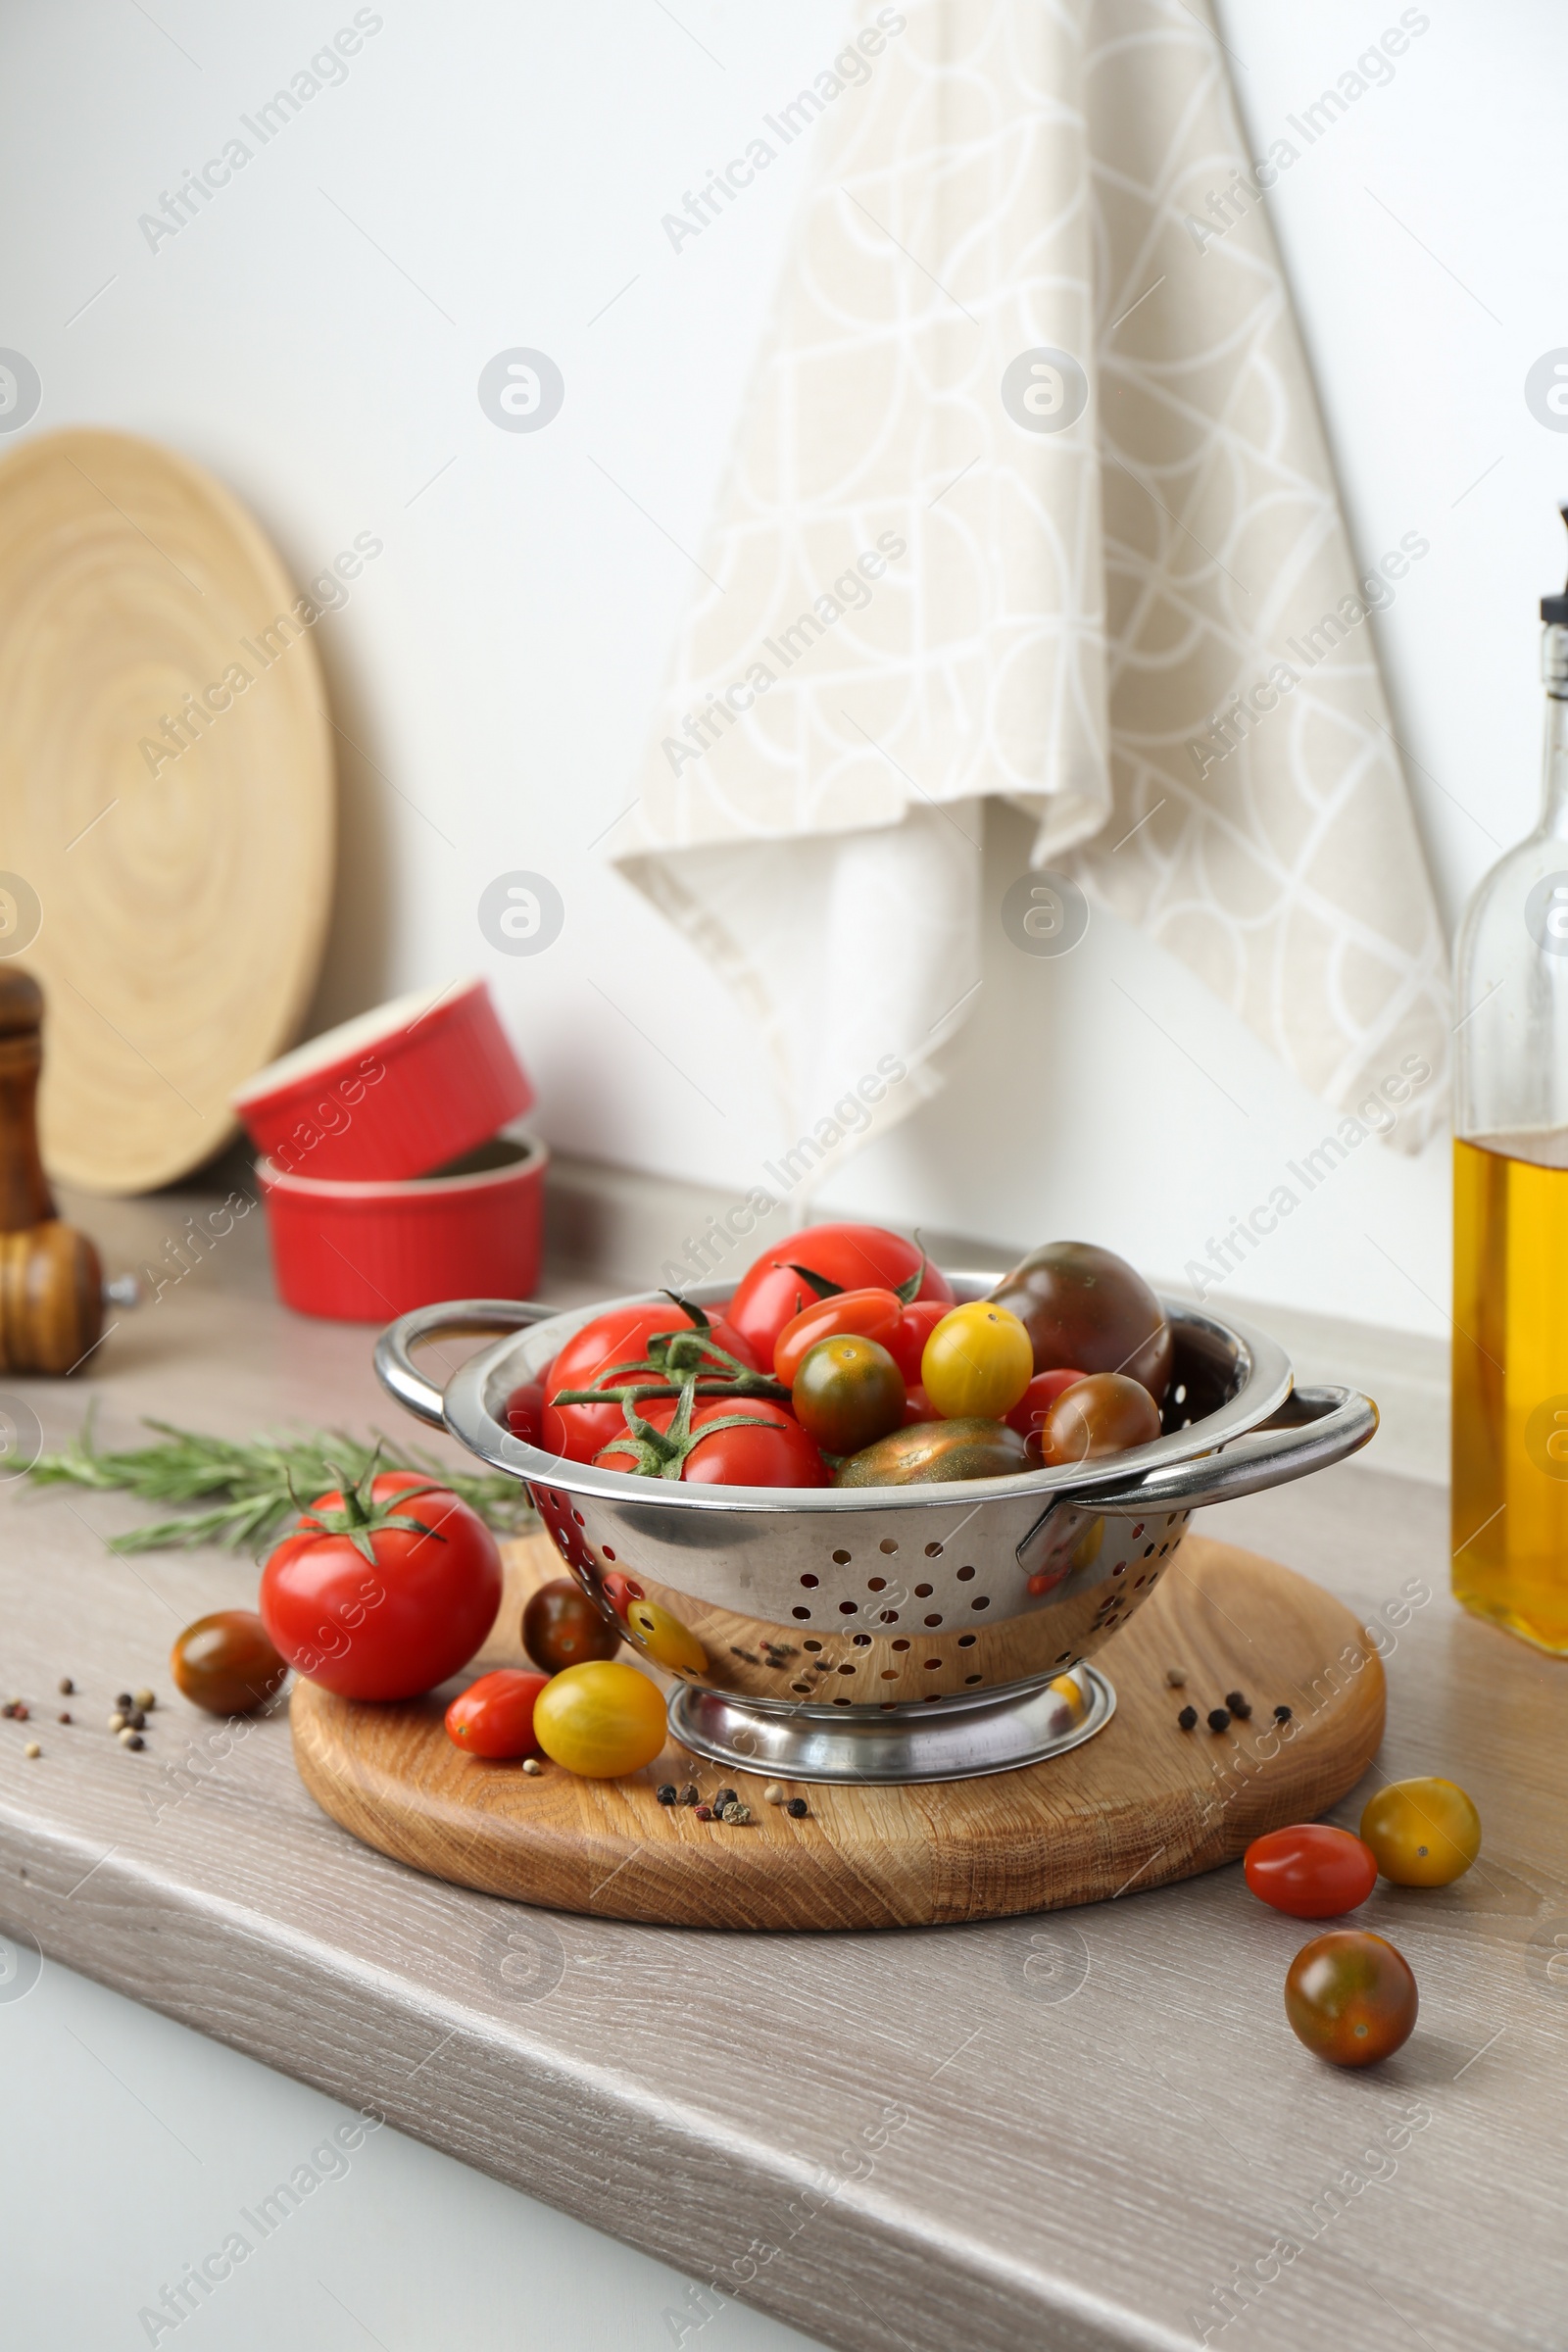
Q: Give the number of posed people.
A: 0